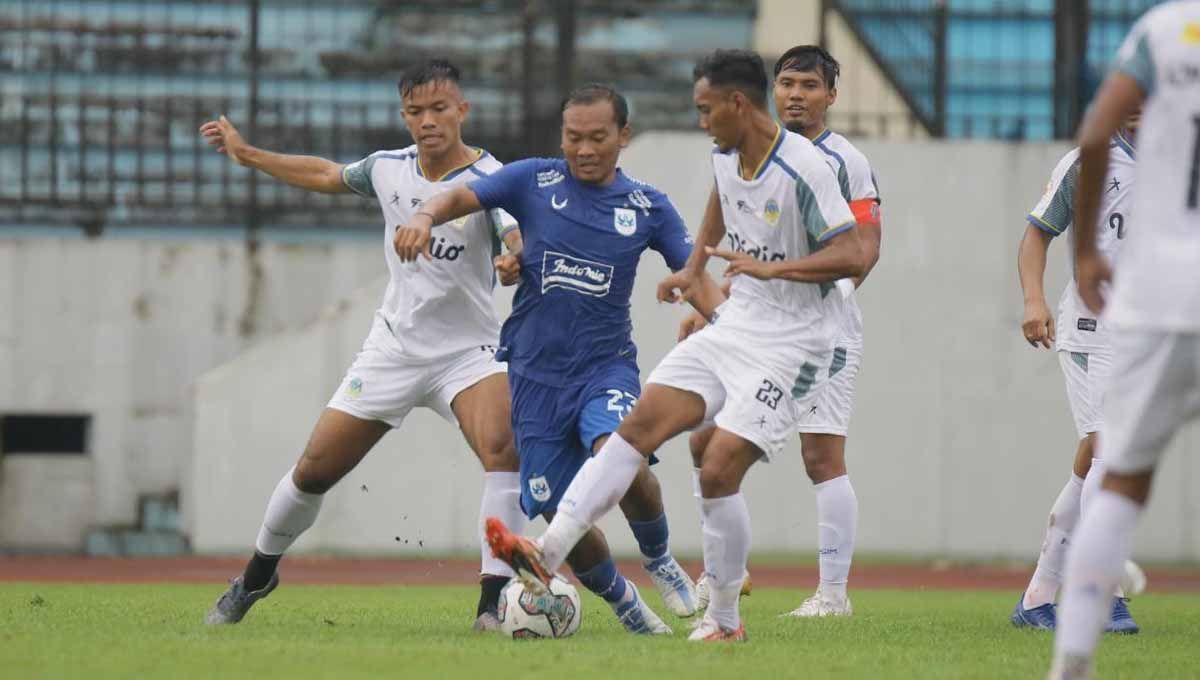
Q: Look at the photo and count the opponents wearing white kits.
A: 5